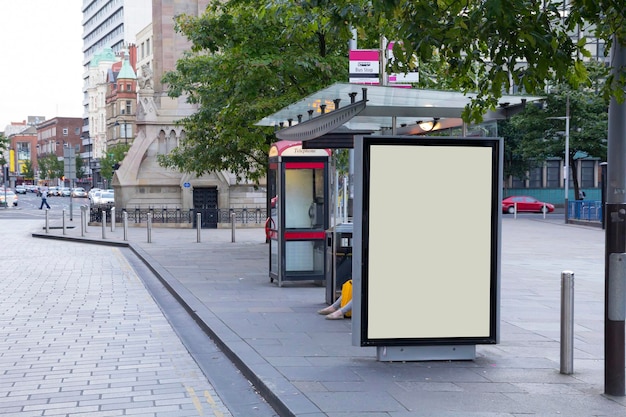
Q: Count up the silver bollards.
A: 13